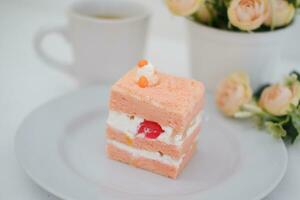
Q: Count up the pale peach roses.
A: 5